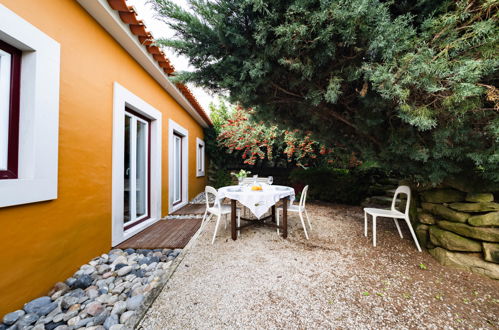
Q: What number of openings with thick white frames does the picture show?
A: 4